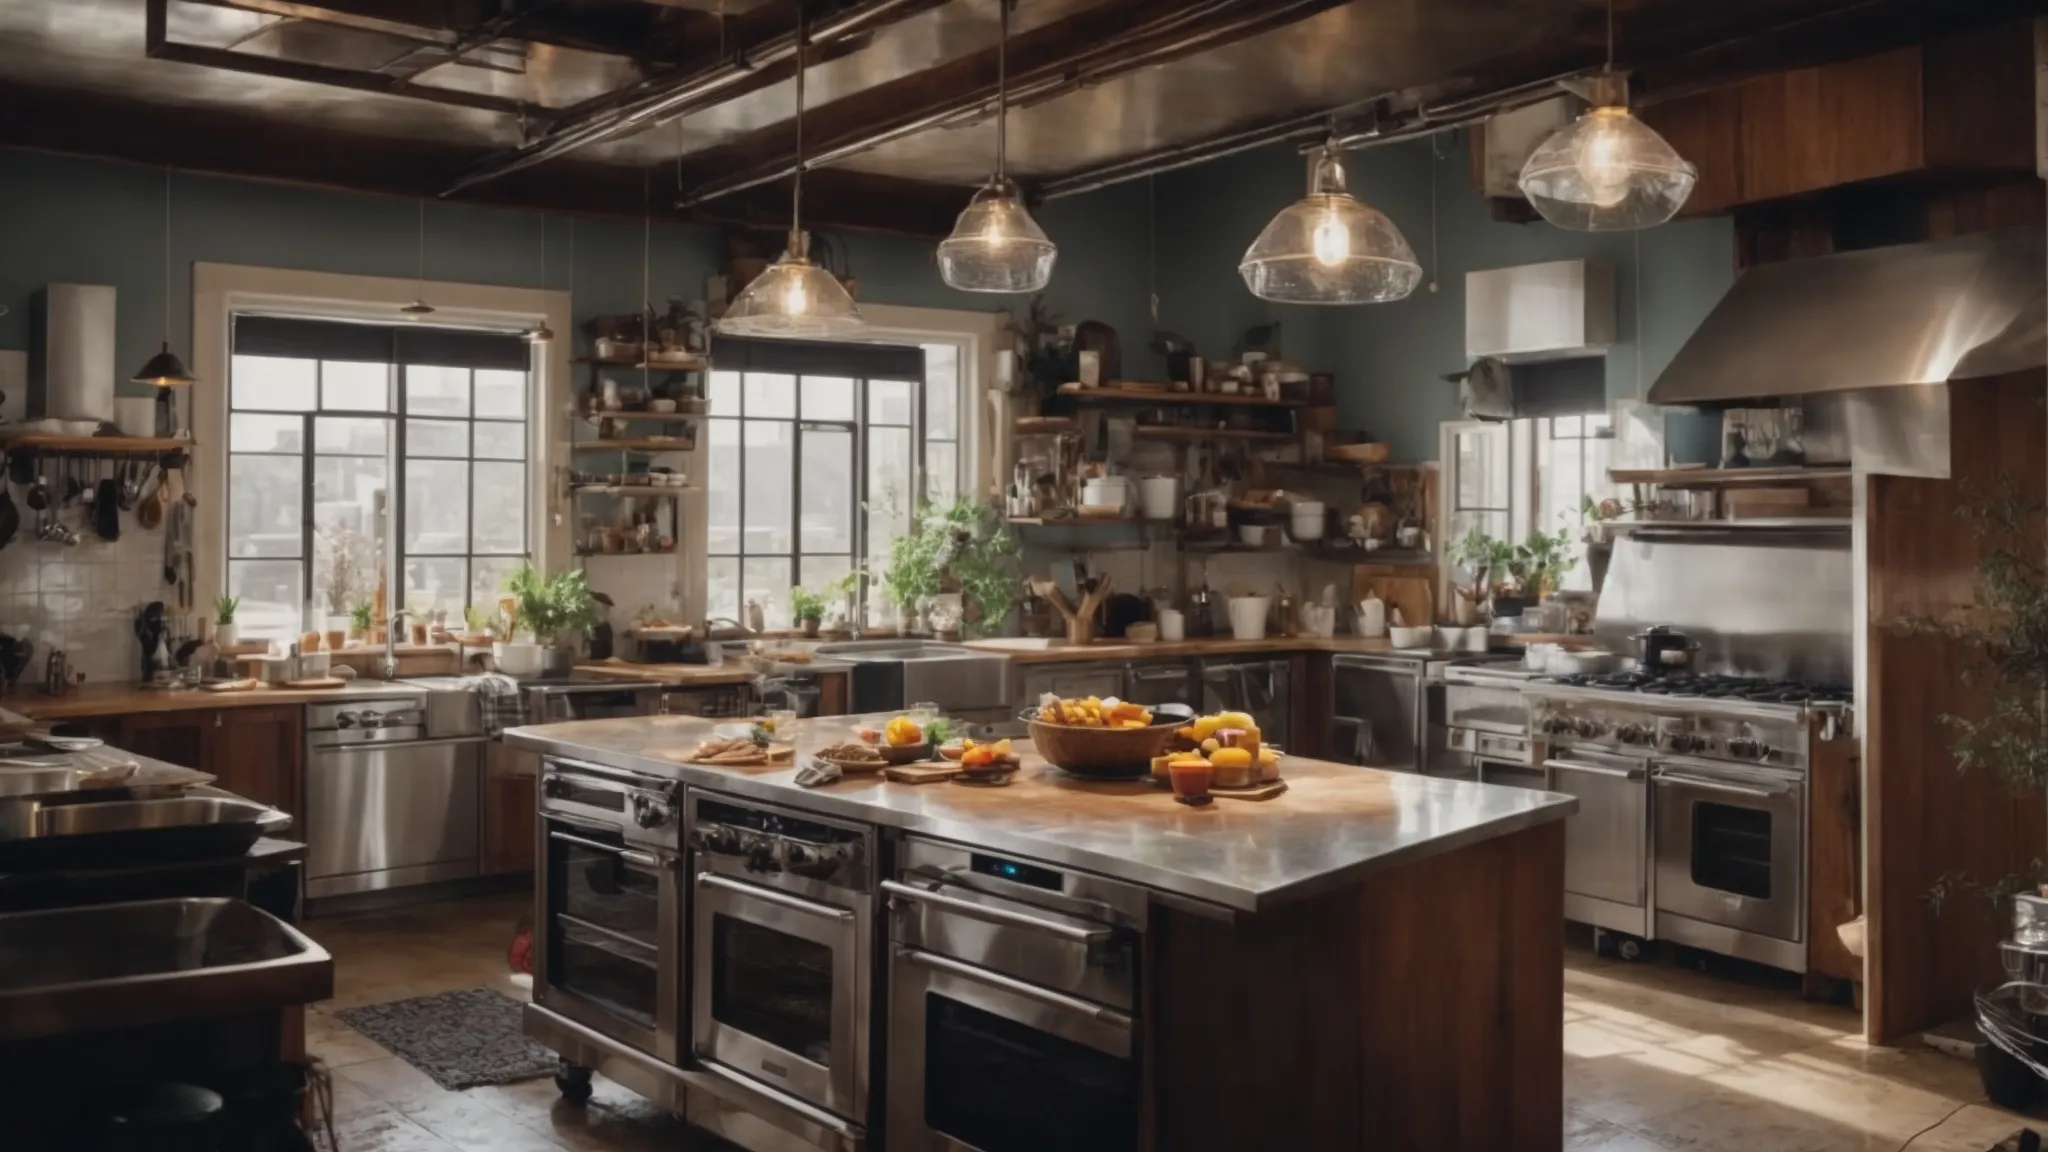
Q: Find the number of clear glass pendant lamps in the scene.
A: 4